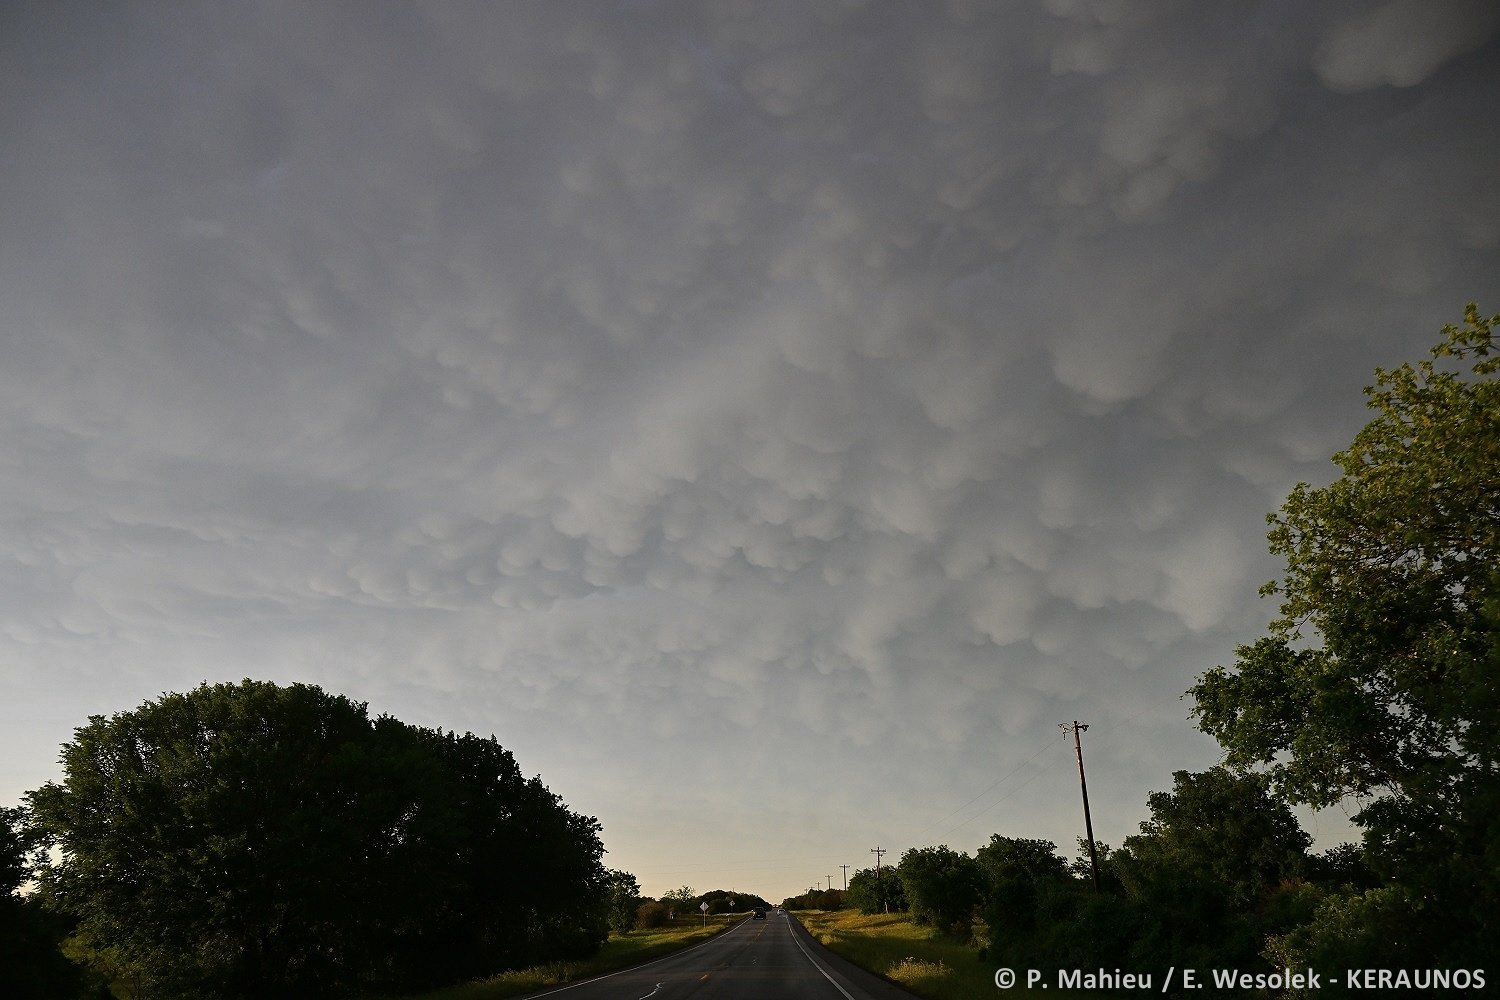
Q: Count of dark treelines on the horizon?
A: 2